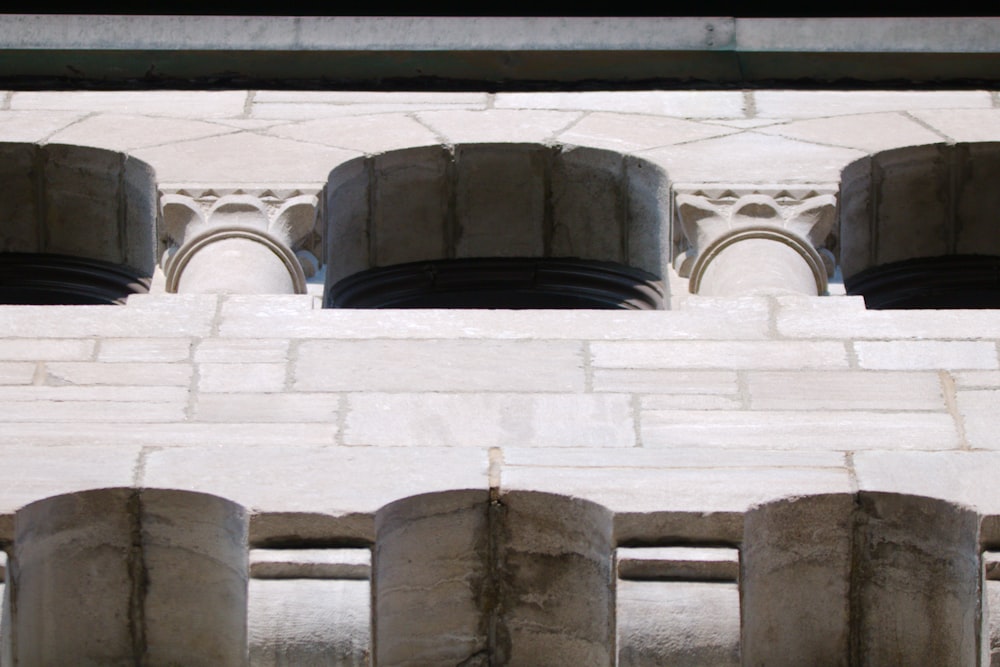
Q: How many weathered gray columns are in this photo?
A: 3